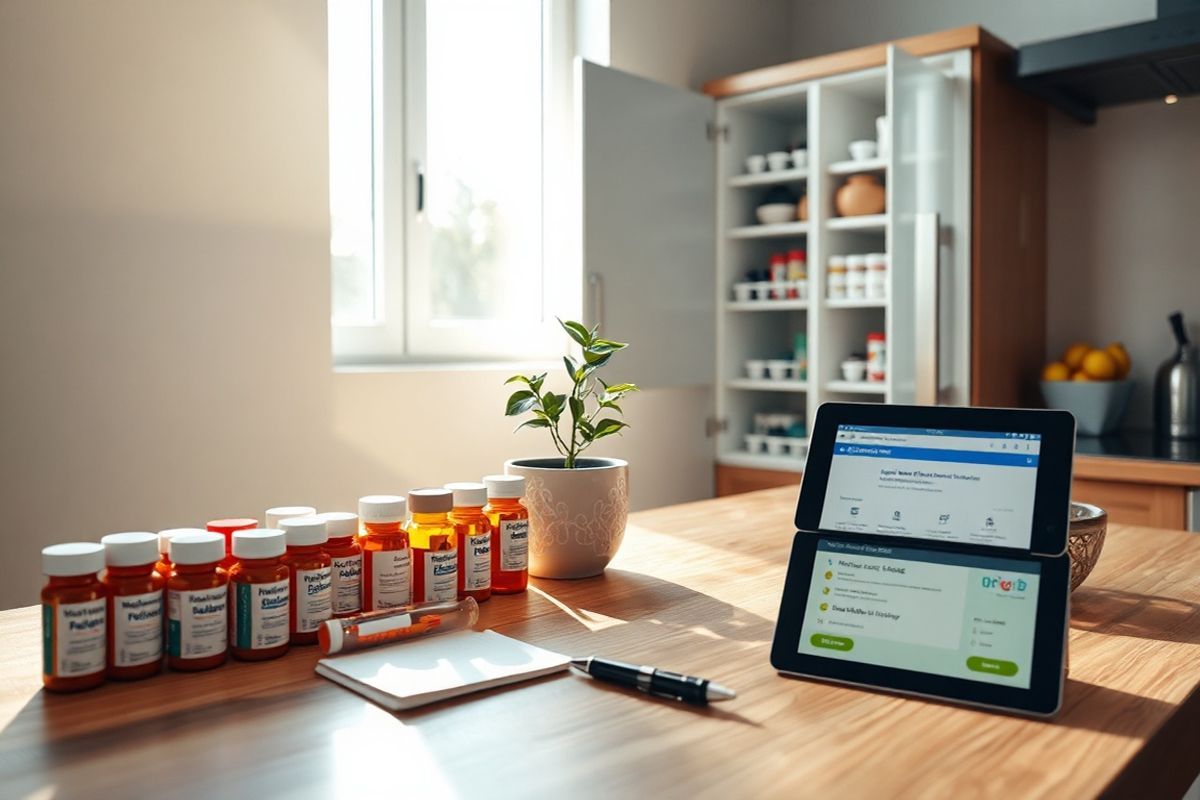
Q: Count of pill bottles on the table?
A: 13